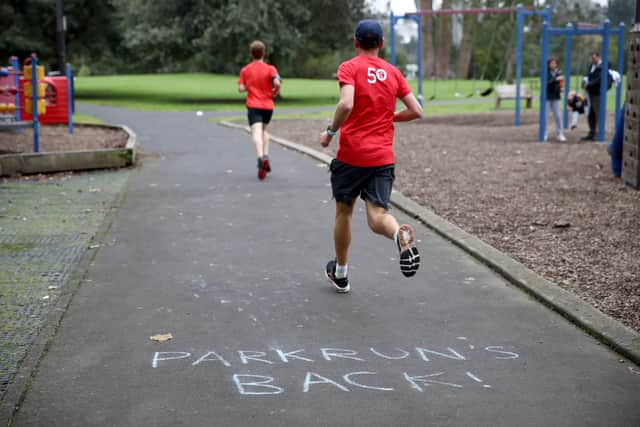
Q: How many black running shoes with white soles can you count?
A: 2